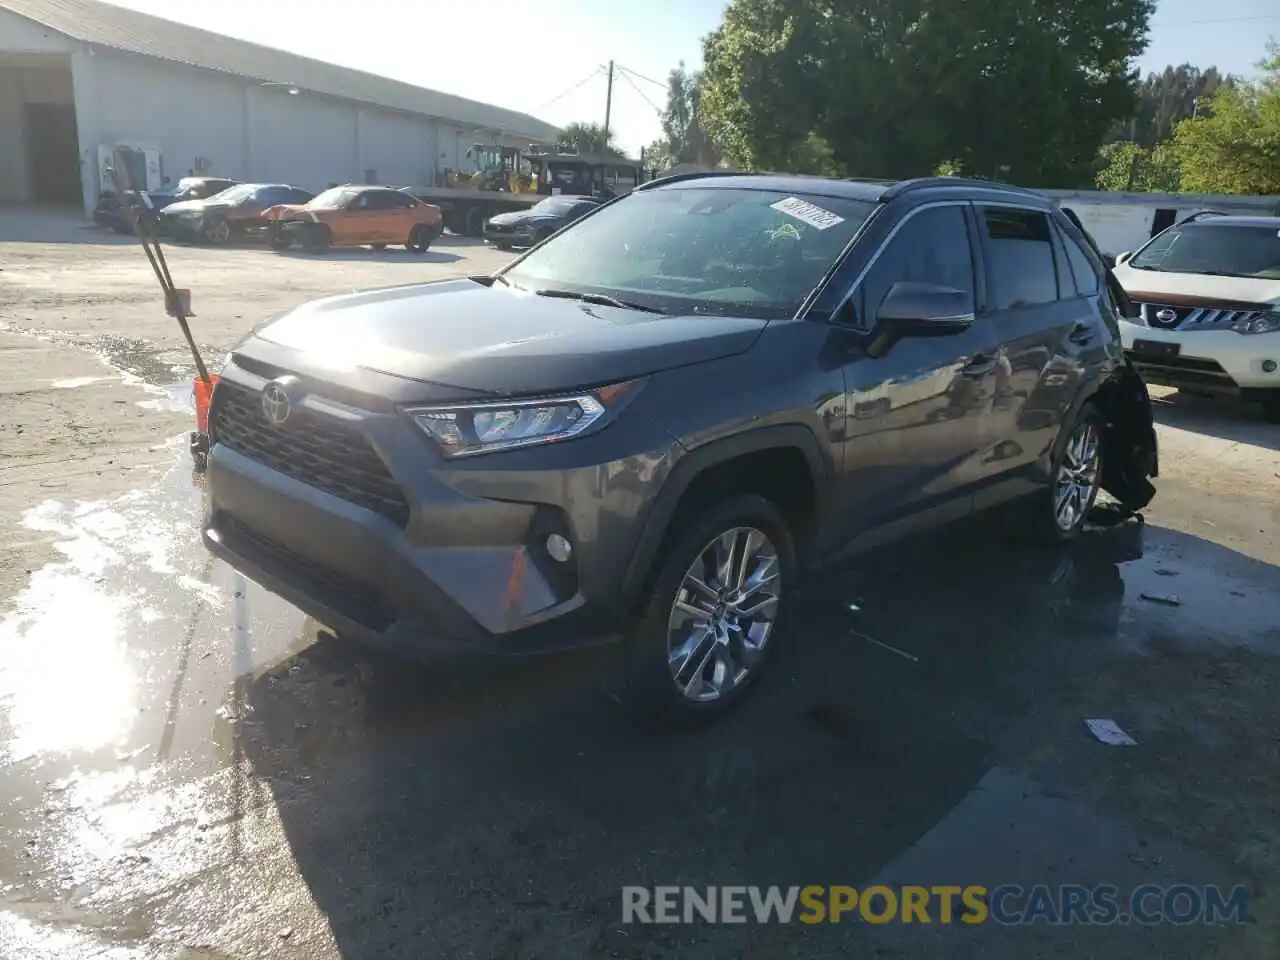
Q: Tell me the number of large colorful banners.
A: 0